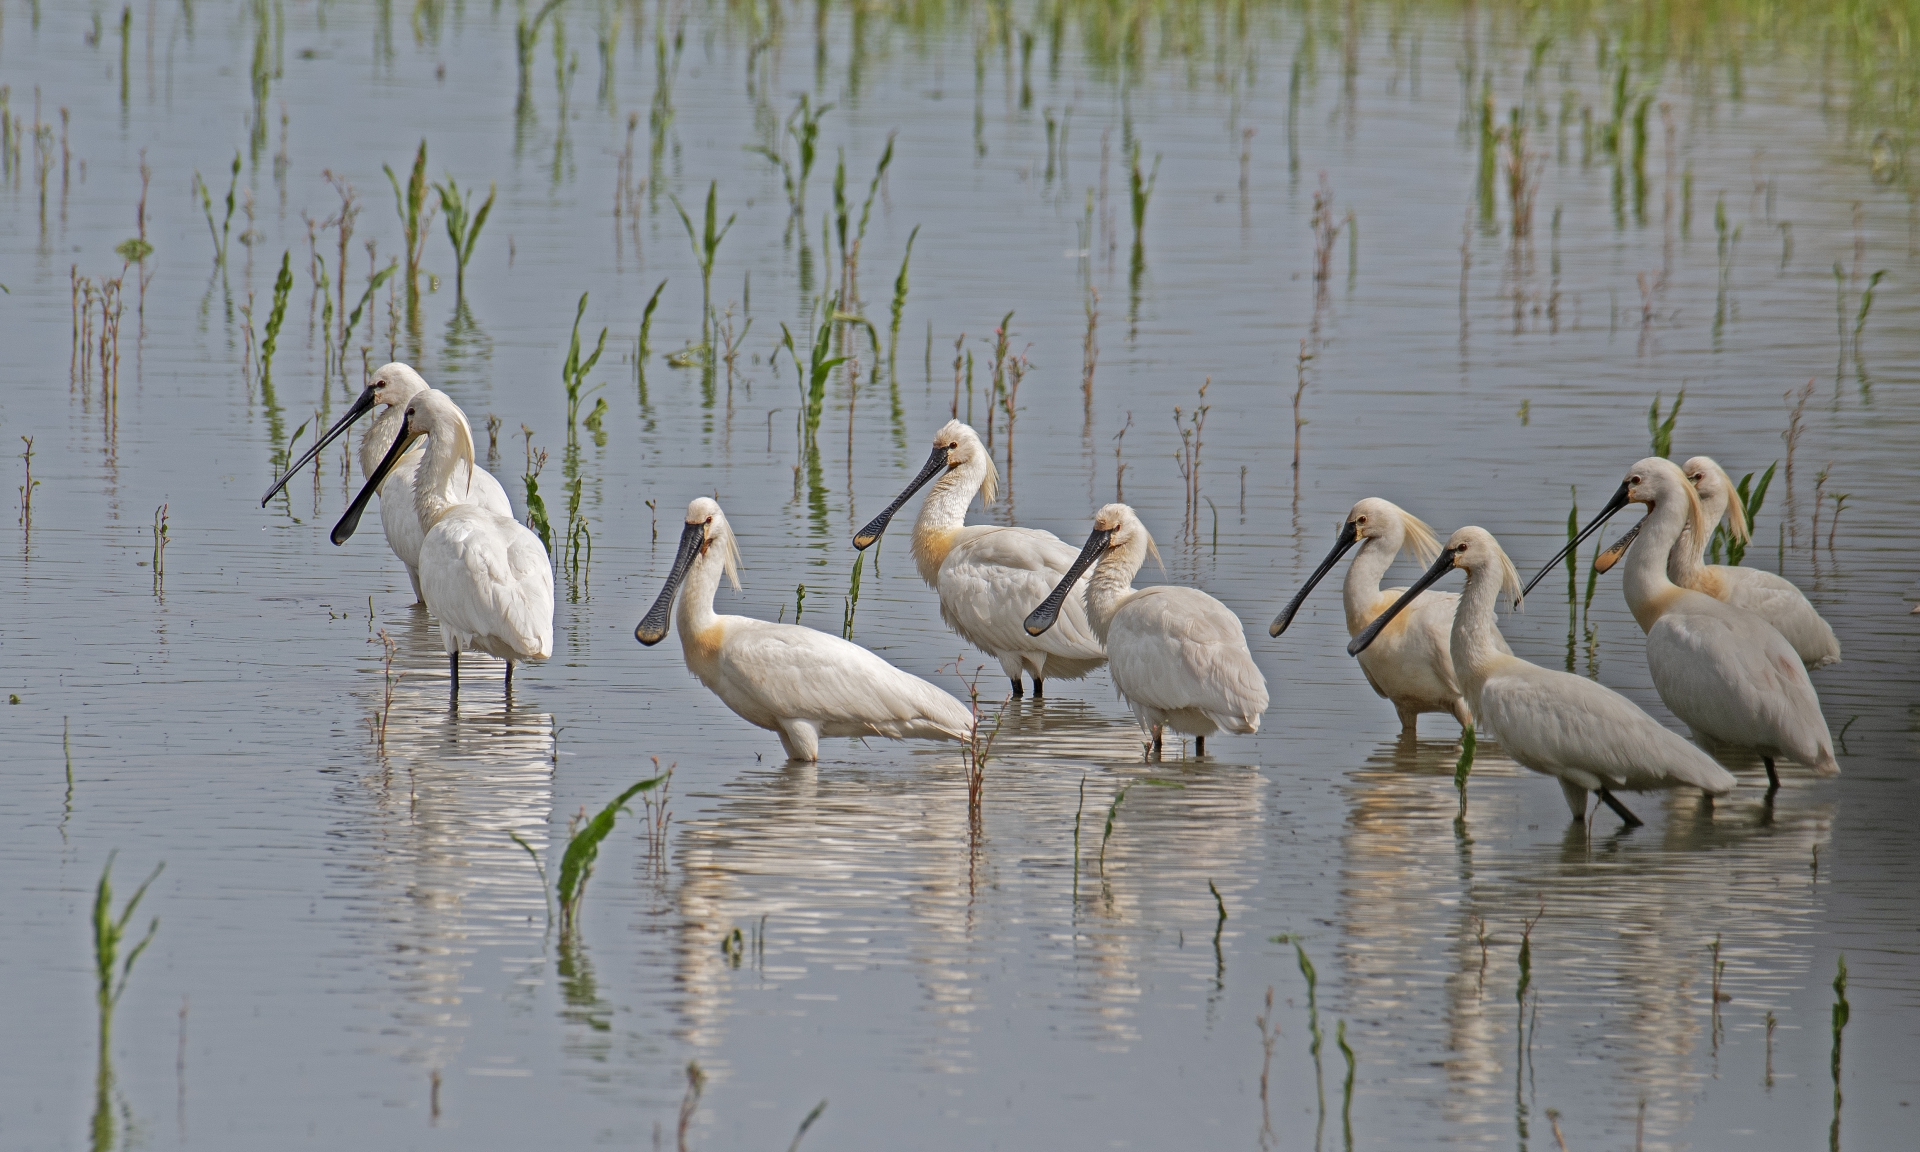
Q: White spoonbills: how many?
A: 9